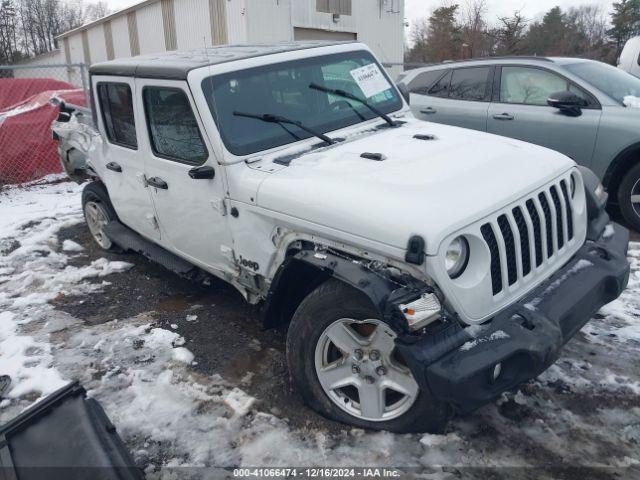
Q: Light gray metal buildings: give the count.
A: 1